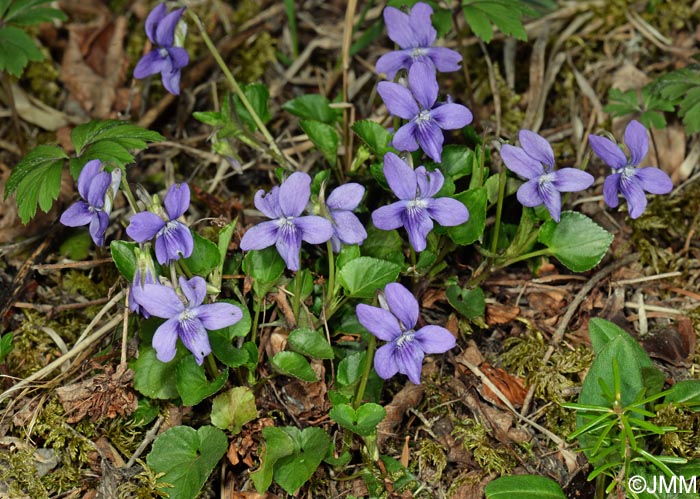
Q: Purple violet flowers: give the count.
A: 13